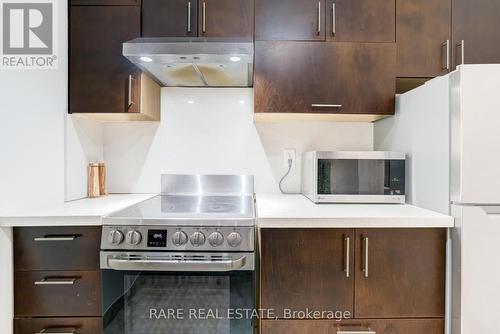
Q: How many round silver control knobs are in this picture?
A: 6